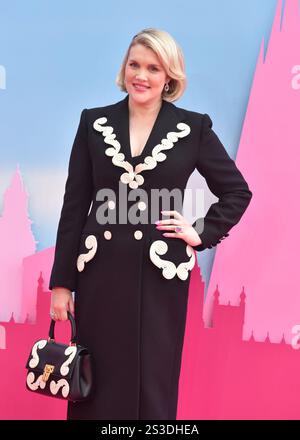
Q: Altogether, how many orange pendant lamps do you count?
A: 0